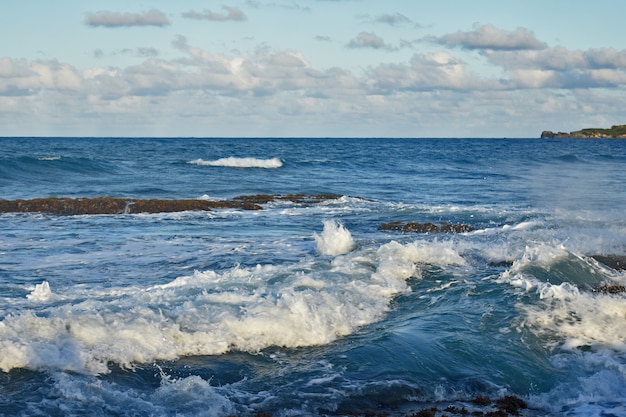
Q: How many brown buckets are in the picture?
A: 0